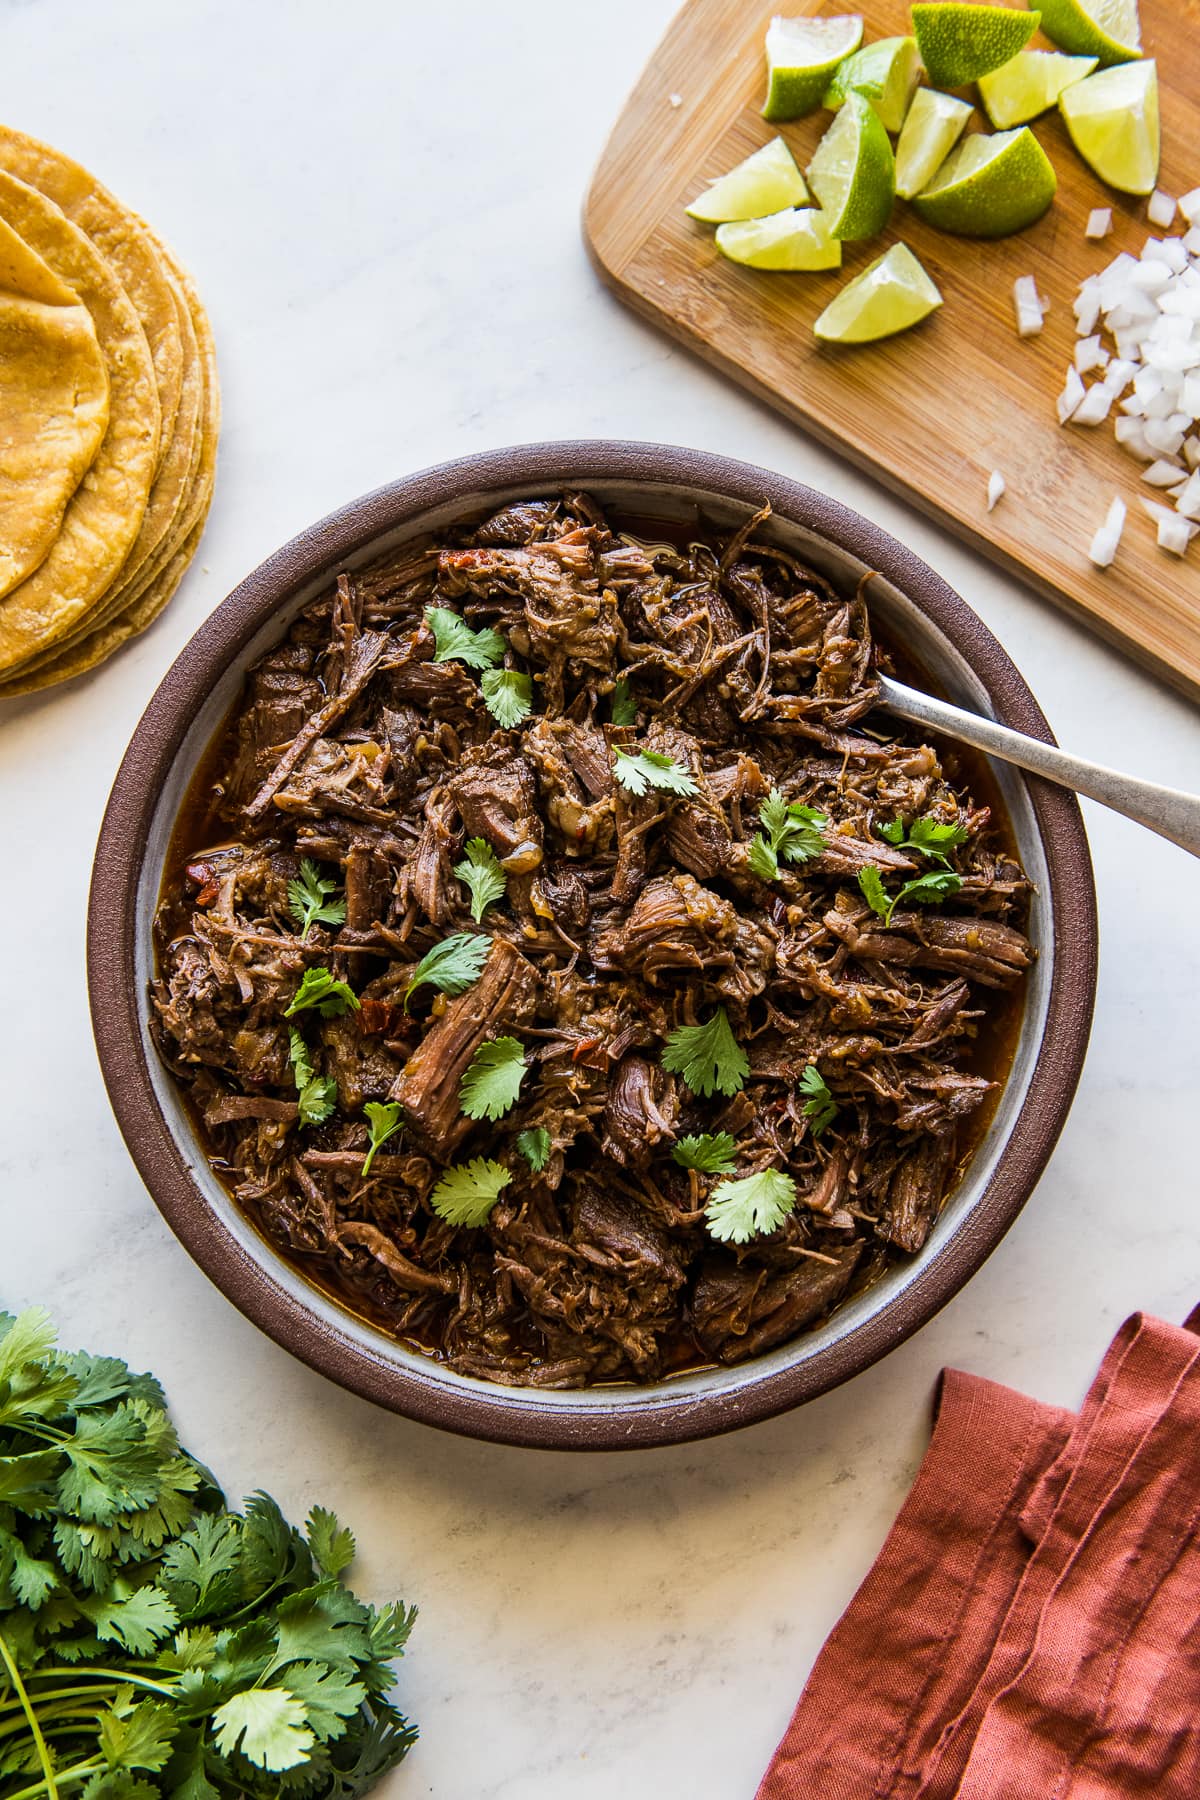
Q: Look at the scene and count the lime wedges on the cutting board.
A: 12